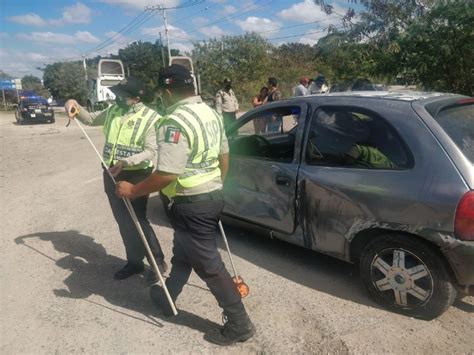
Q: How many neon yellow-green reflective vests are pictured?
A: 2